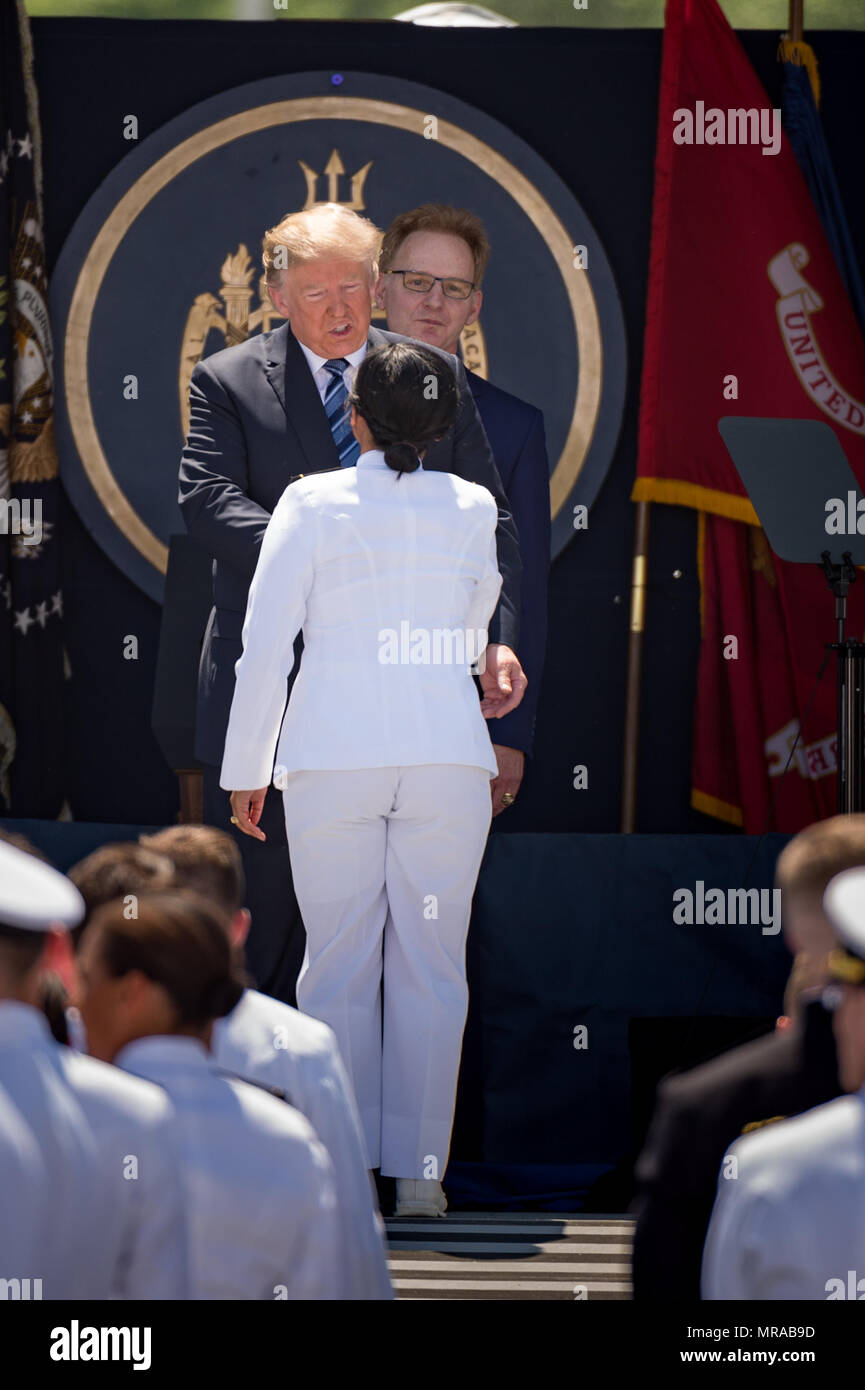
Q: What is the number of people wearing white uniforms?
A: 5